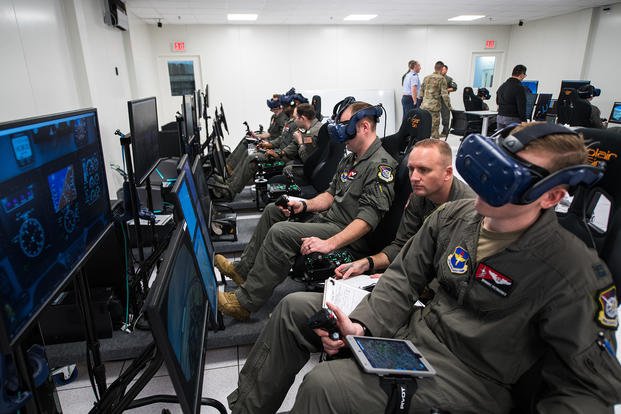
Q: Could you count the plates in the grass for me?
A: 0